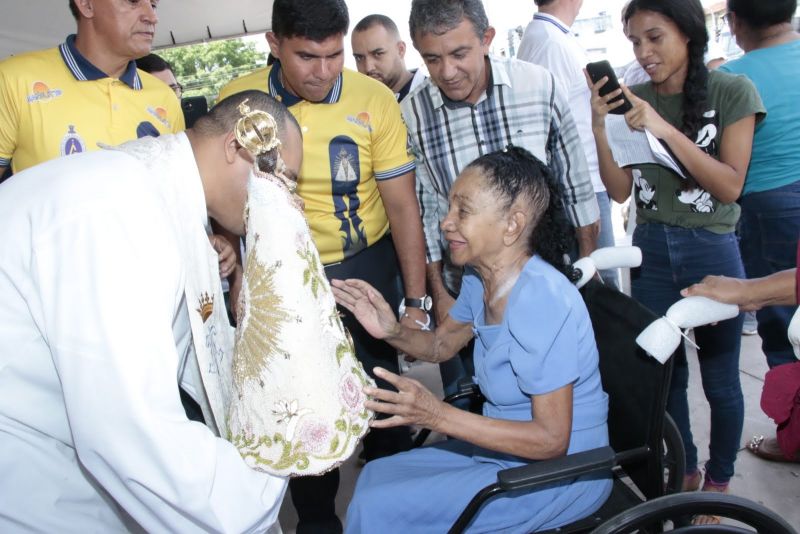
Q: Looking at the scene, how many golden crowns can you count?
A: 2